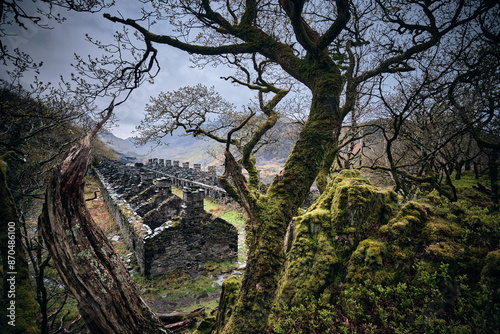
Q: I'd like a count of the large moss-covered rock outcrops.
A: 1